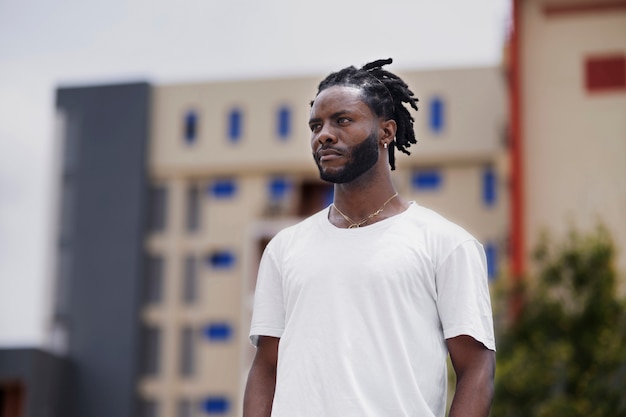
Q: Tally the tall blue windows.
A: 6